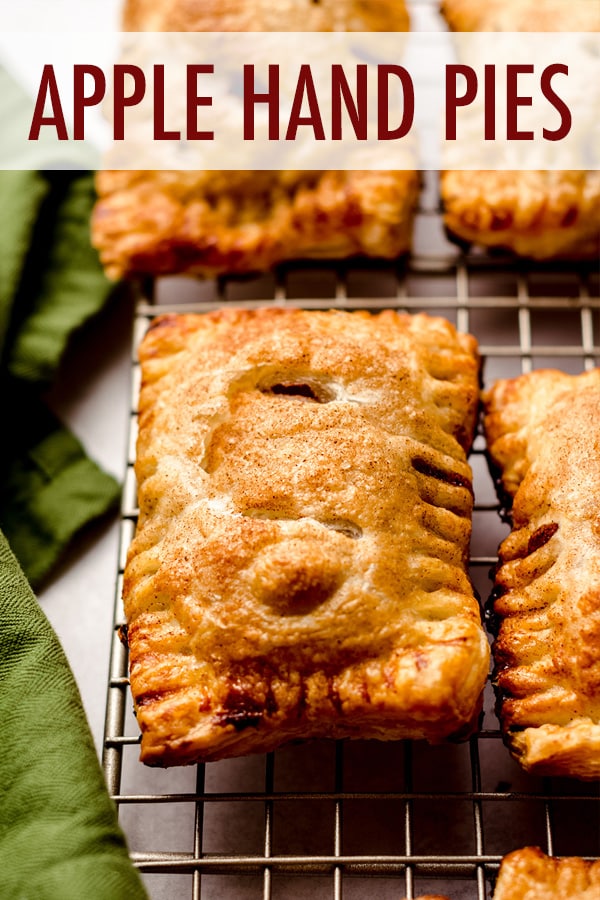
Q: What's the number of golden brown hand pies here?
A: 5